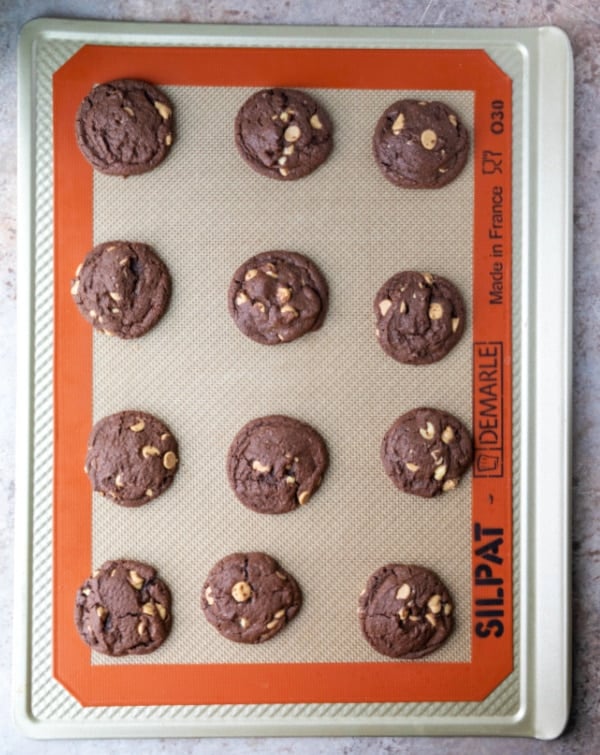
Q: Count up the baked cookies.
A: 12